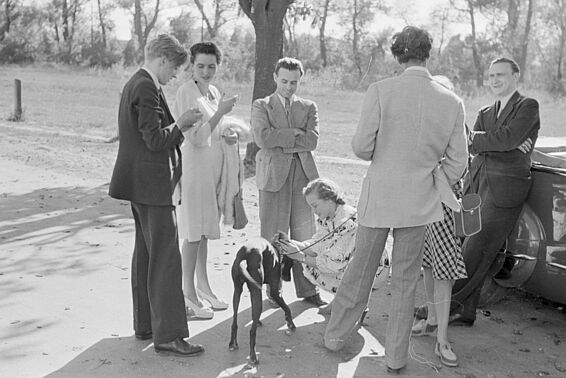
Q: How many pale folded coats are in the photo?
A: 1